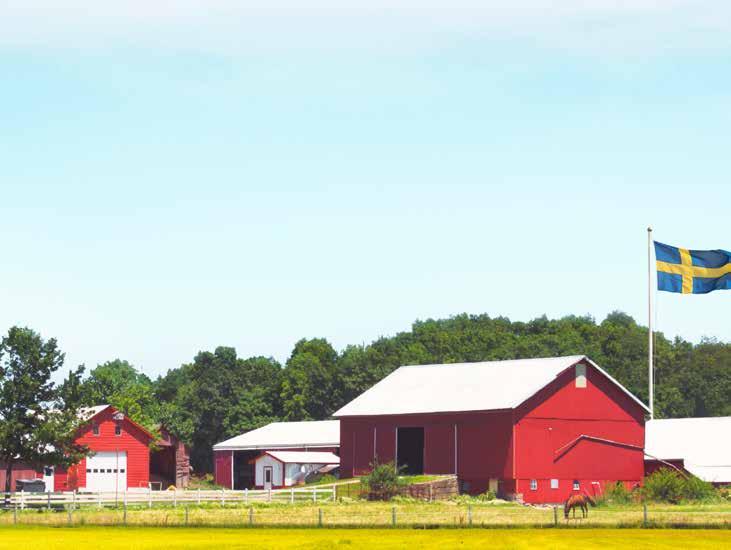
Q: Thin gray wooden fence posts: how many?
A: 10